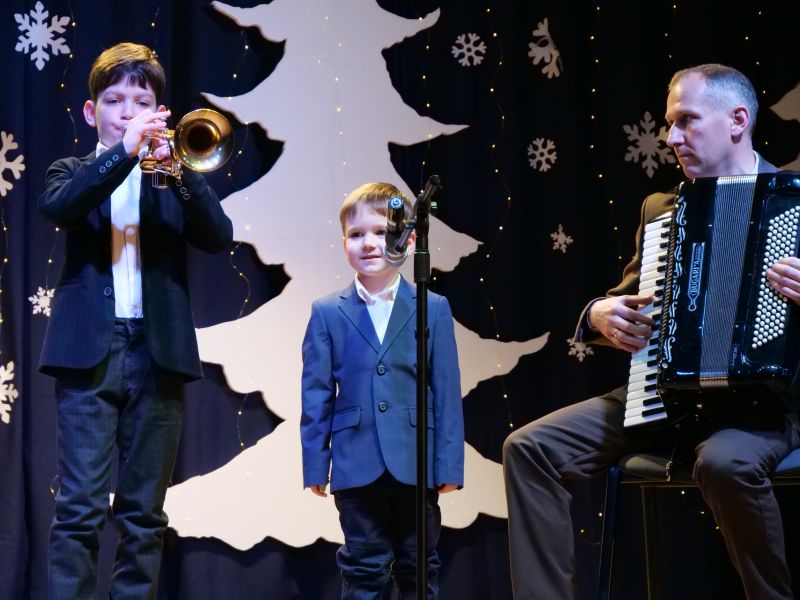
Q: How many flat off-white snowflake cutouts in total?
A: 10